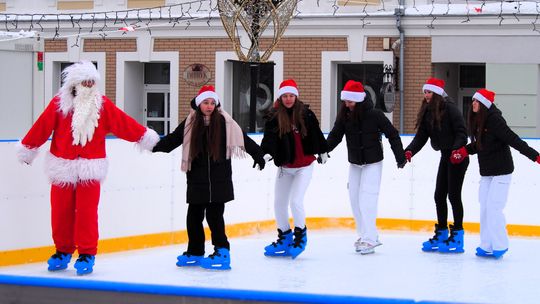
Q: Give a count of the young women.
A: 5